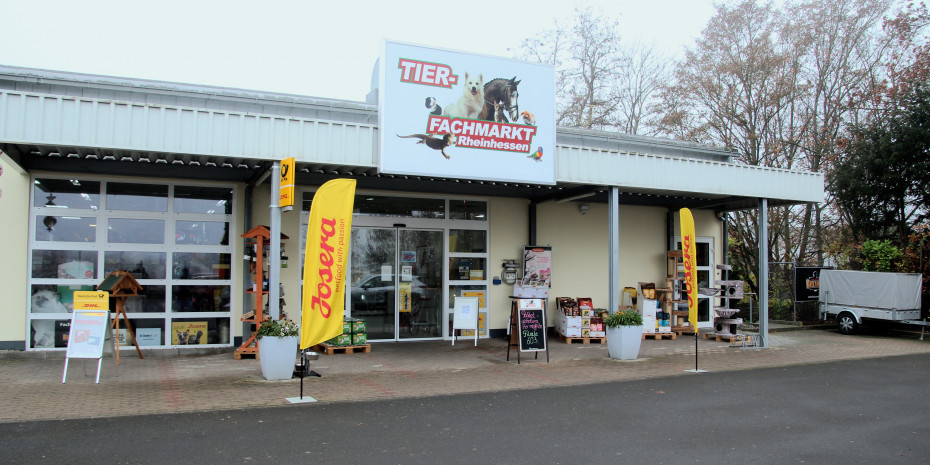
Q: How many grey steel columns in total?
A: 3